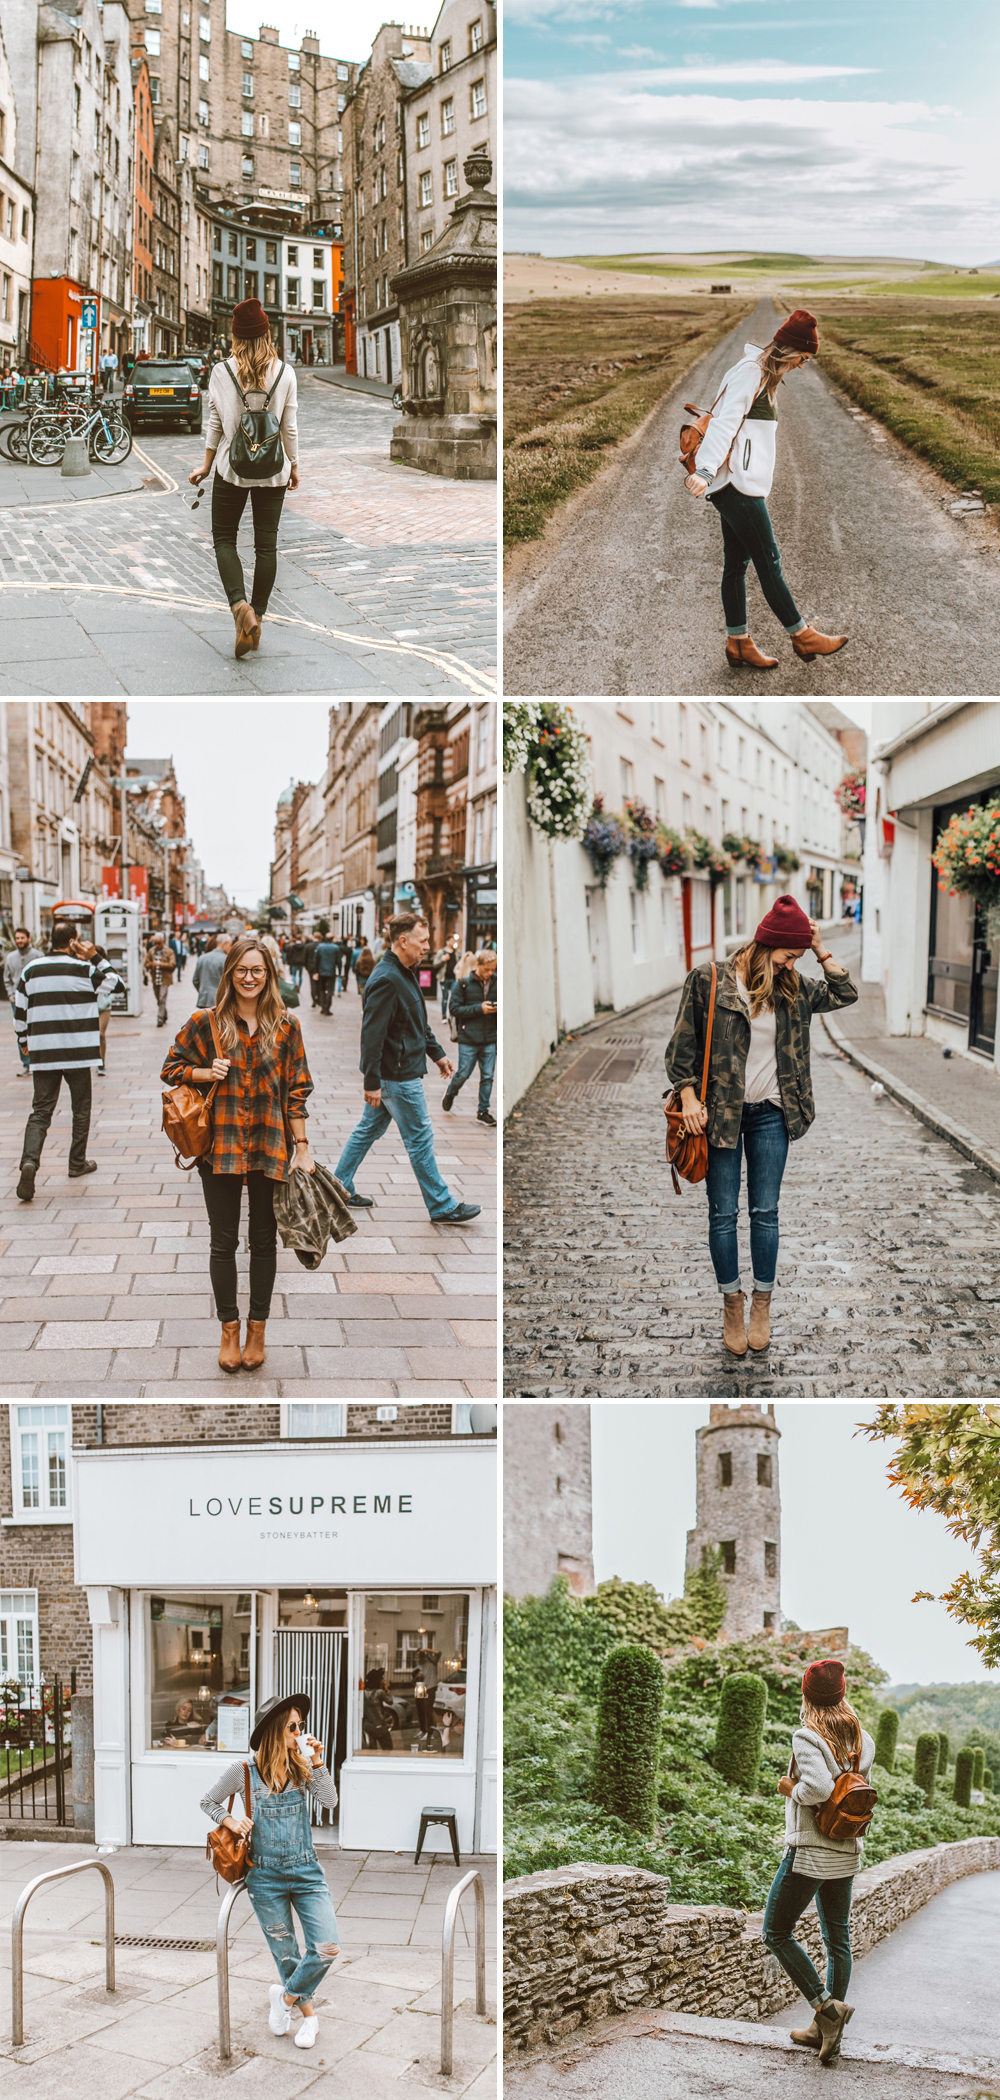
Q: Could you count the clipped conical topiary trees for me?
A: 8